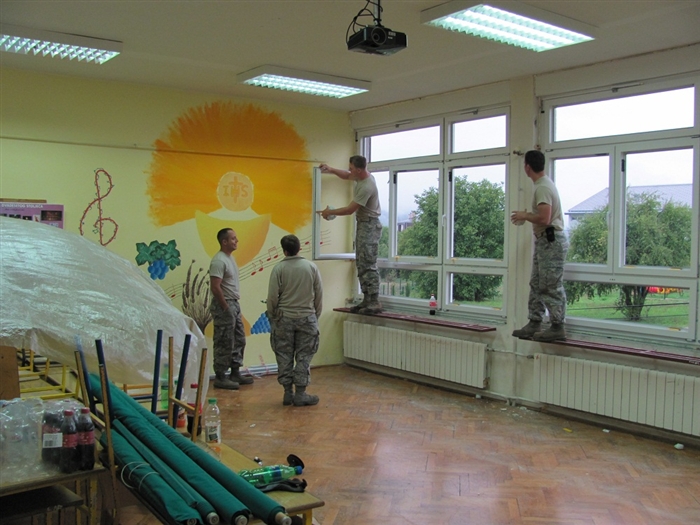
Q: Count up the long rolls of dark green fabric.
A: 4